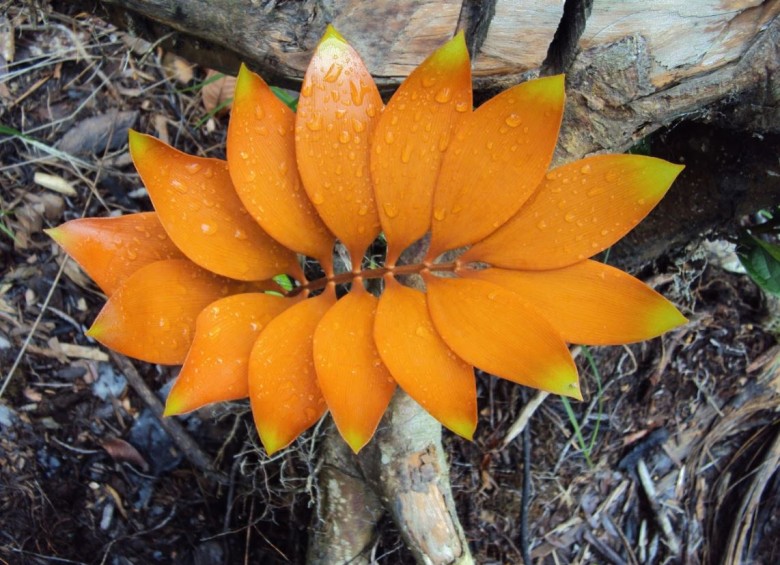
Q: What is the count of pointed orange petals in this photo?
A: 14